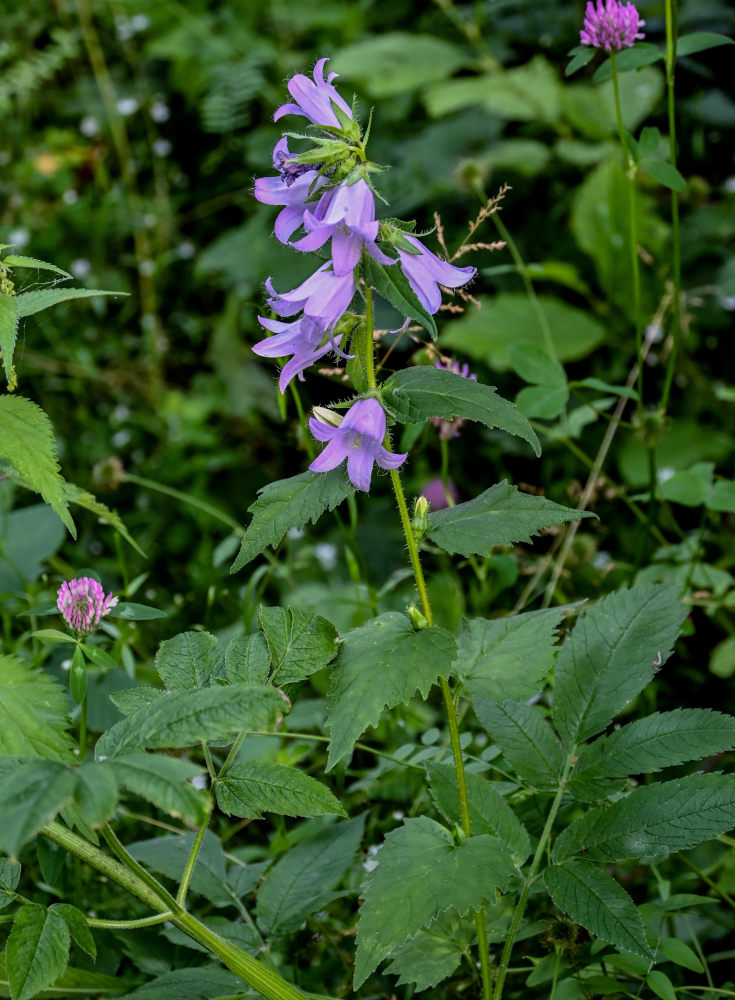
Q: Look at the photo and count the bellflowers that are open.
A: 7